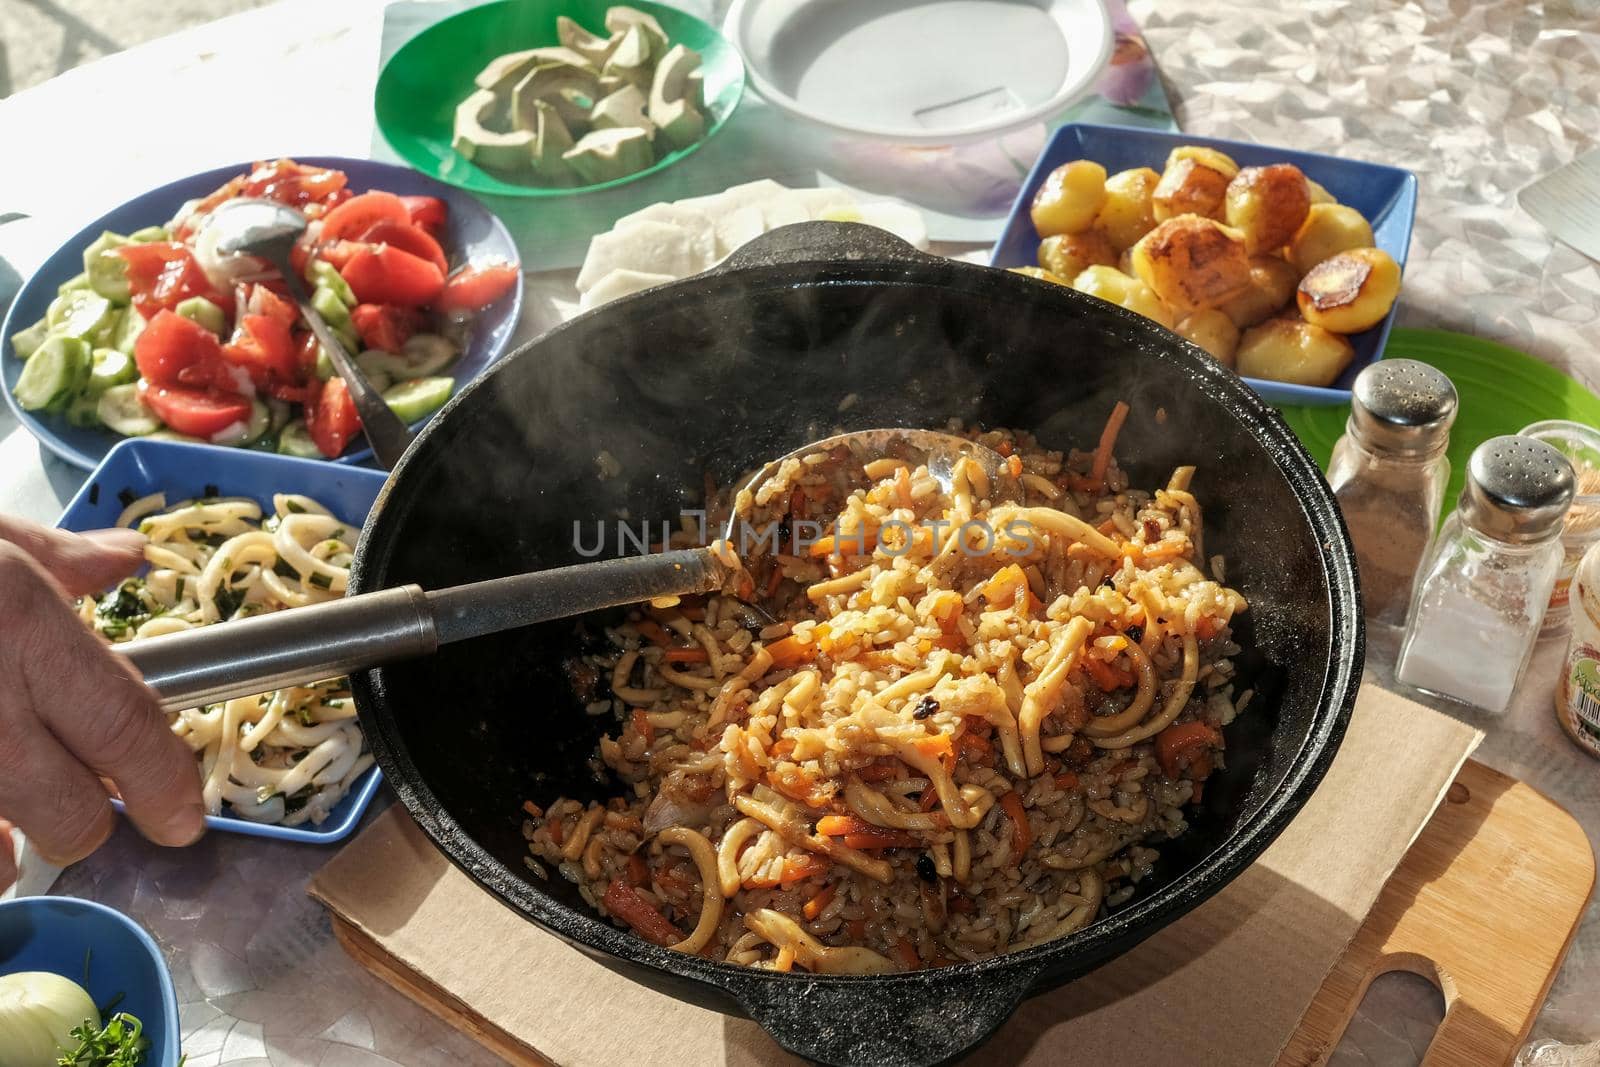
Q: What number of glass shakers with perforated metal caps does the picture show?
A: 2